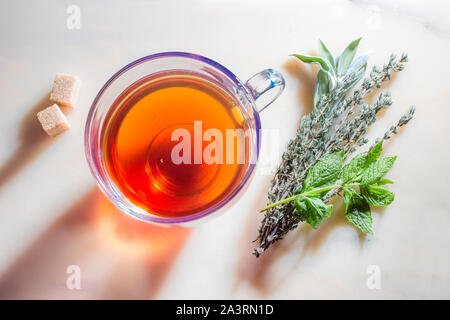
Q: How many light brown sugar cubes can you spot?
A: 2